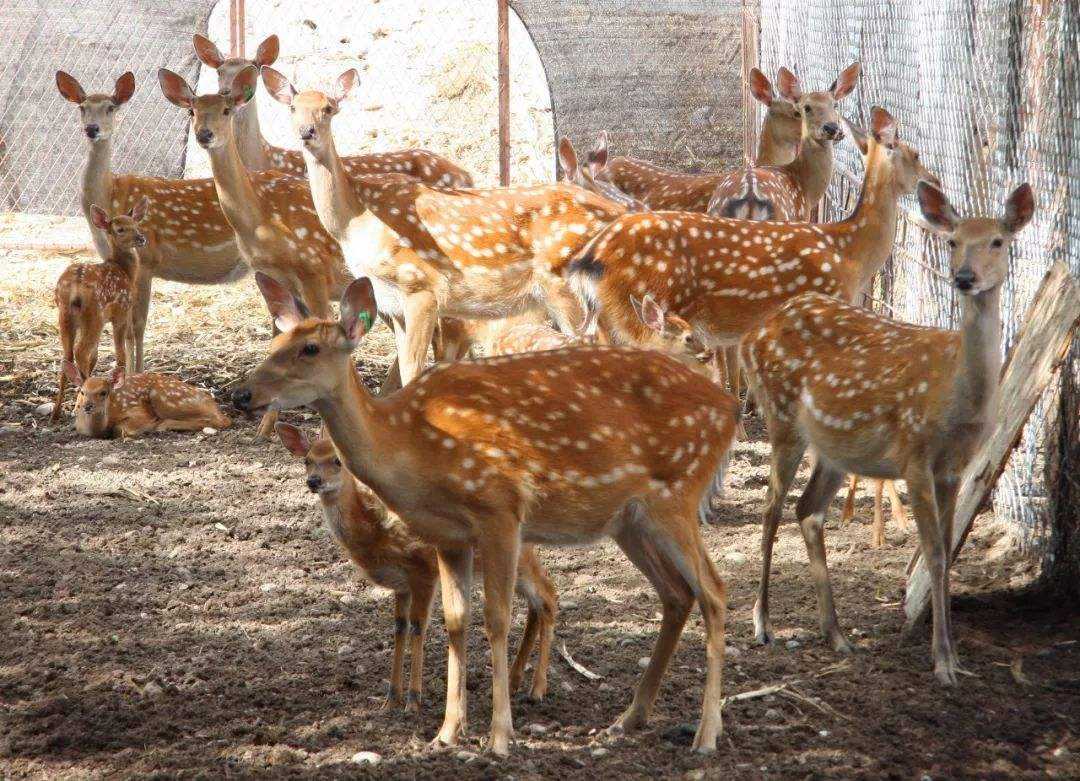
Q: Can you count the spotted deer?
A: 14